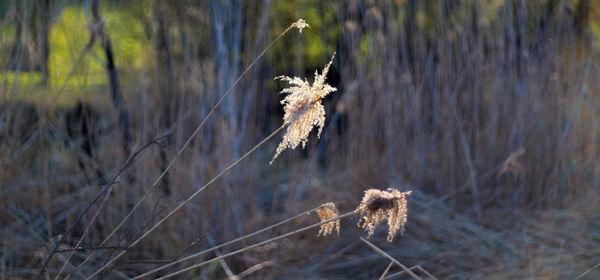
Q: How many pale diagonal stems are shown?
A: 4